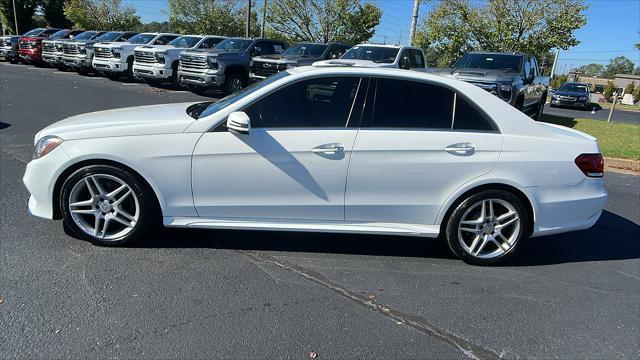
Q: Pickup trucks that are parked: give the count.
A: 10